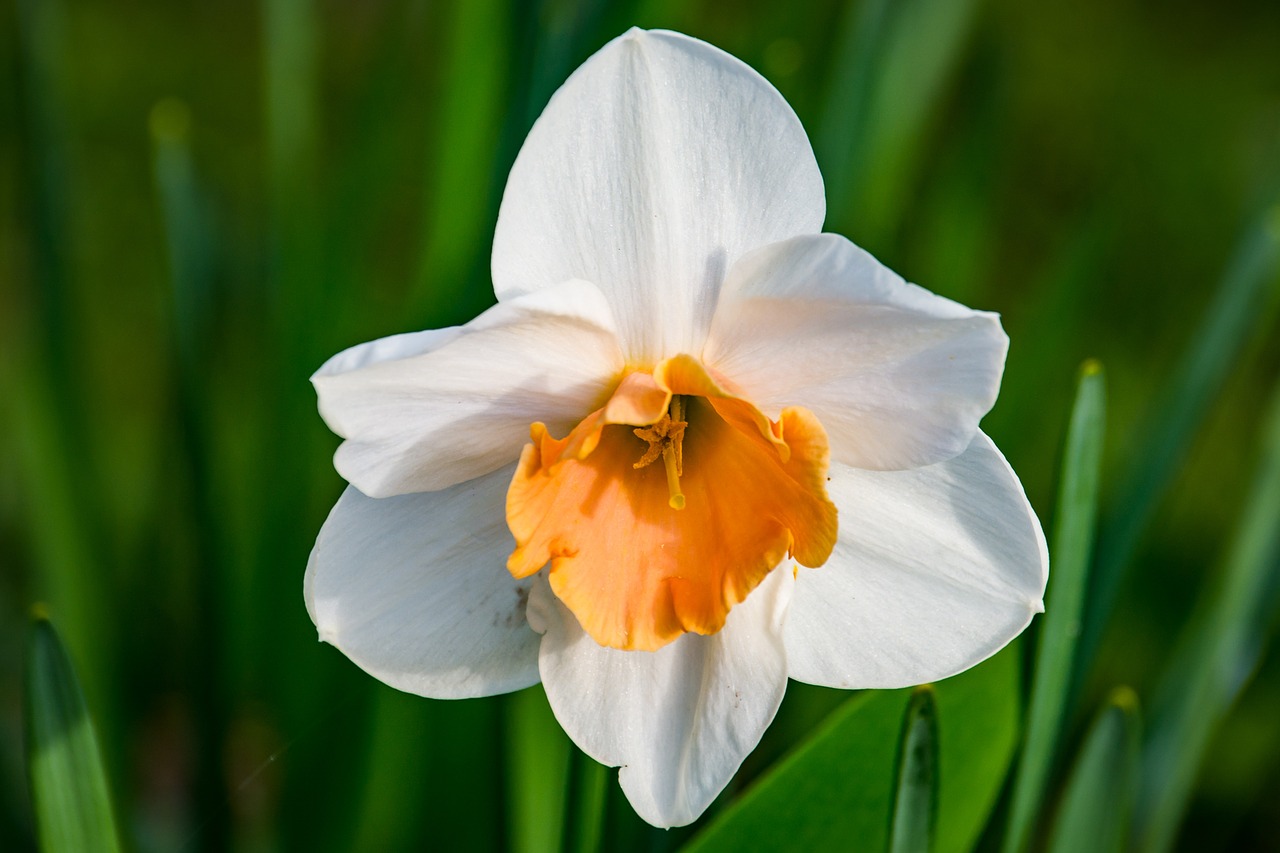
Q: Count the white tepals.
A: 6